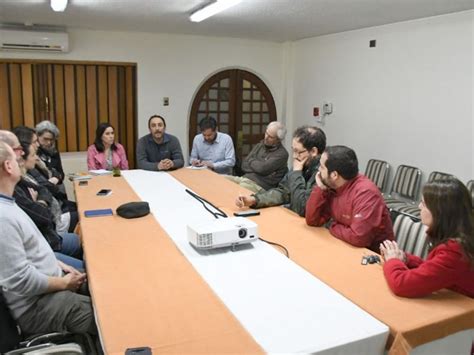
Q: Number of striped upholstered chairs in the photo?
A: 5